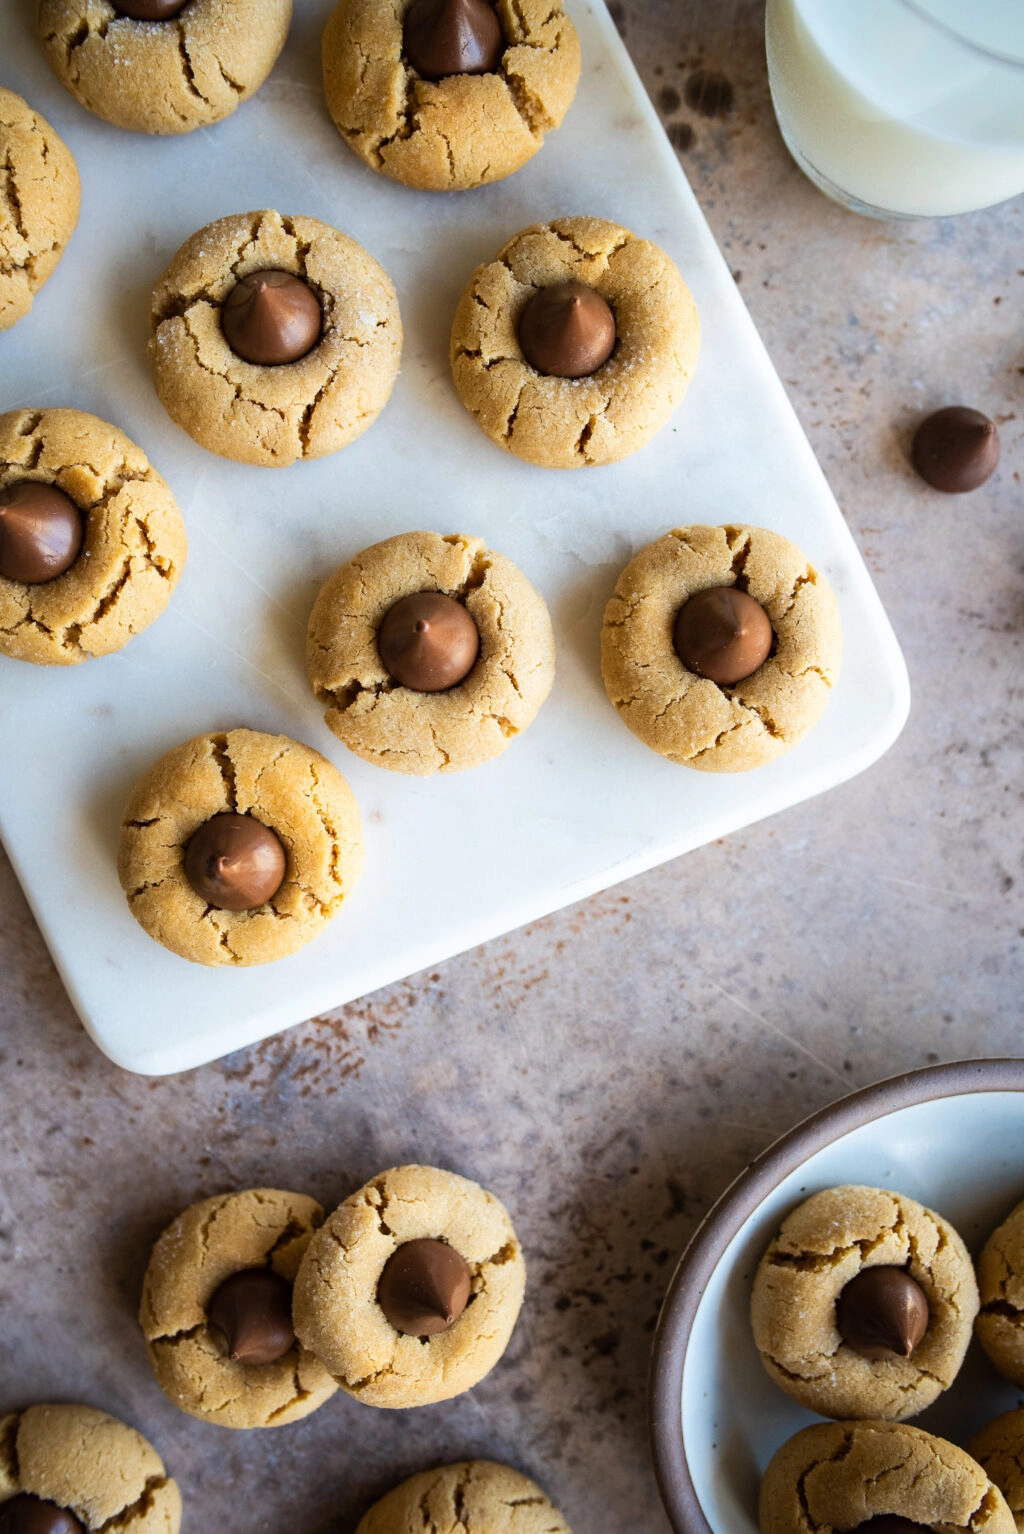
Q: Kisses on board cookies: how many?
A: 8